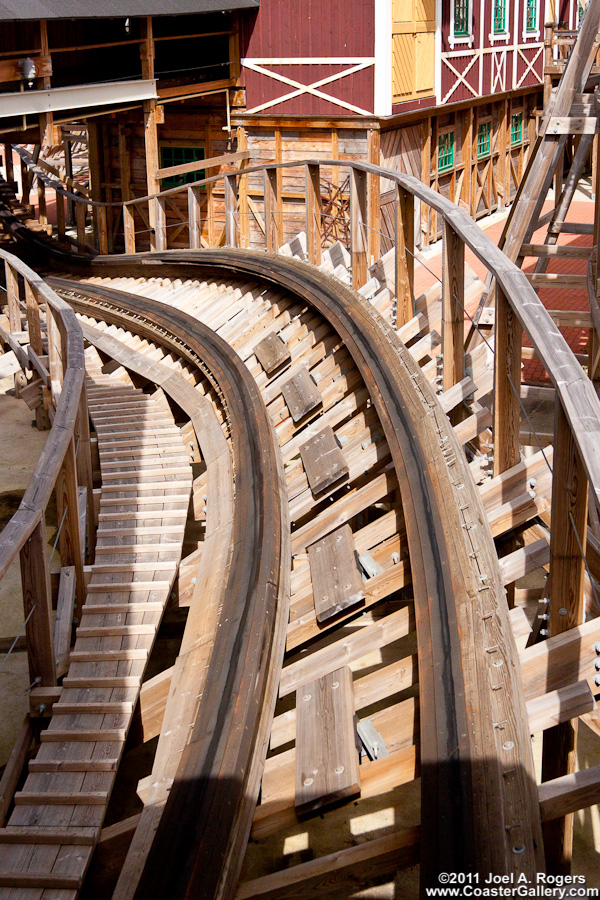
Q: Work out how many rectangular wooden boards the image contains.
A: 5